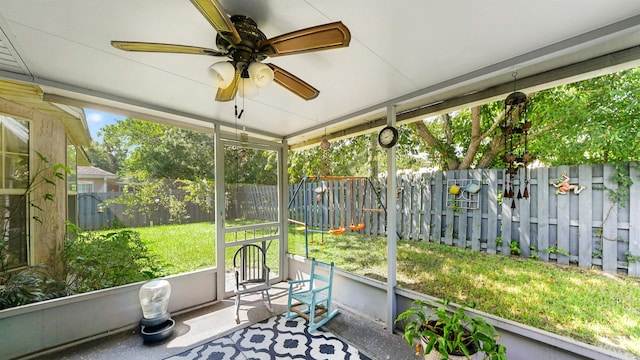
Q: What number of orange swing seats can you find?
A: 2